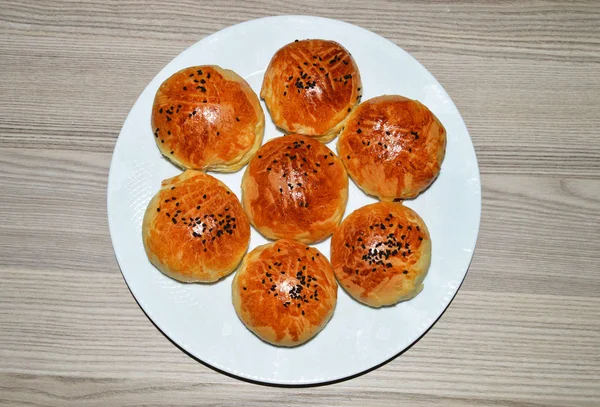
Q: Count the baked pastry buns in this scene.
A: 7